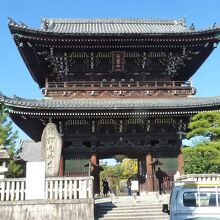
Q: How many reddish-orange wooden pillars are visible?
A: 4